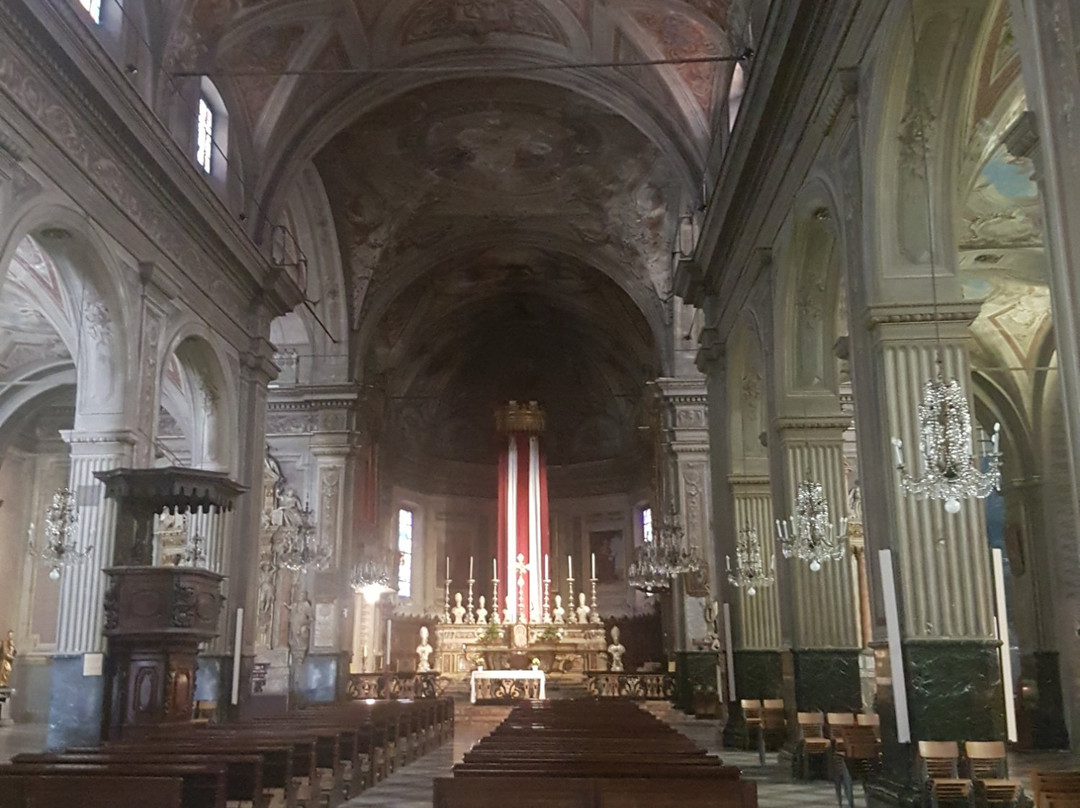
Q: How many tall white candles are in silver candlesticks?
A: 6